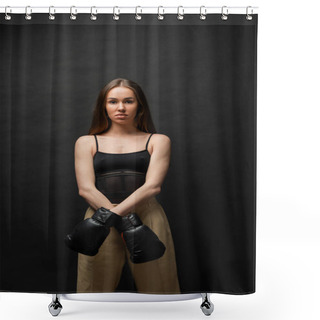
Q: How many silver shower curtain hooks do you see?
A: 12